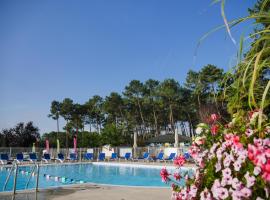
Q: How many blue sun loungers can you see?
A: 14